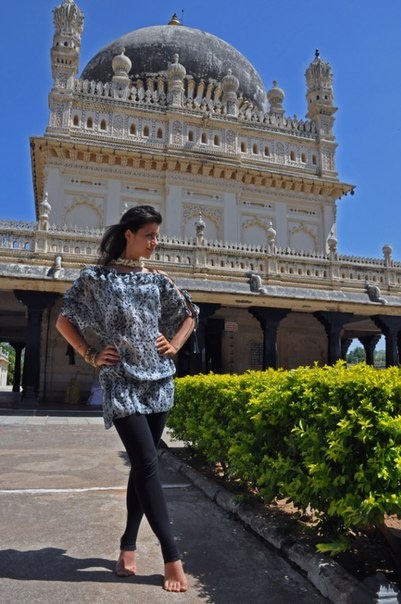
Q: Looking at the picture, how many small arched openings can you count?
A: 15